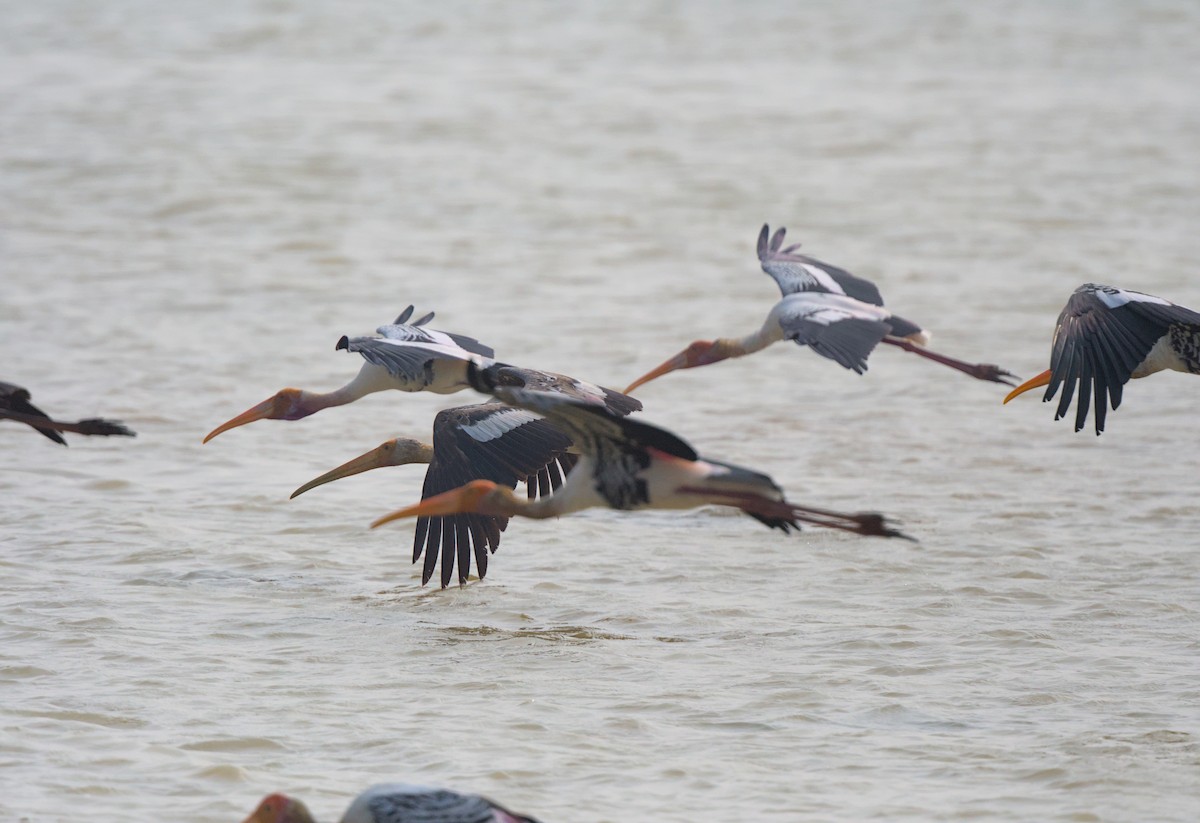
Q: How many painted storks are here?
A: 7